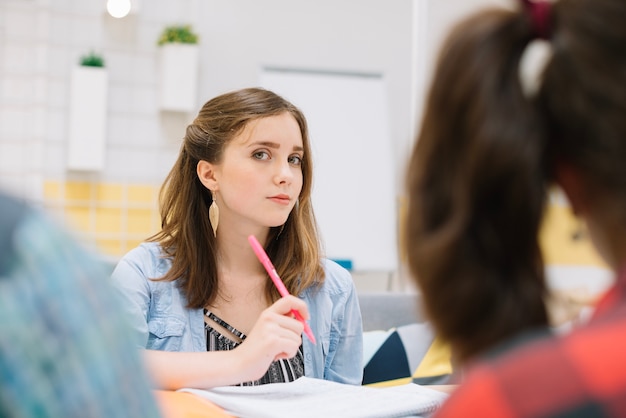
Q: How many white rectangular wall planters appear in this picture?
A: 2